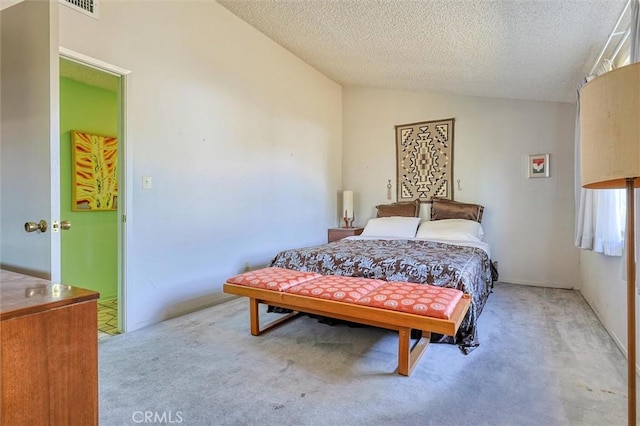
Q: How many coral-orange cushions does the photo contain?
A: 3